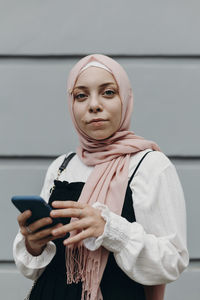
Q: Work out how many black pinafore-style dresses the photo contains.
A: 1